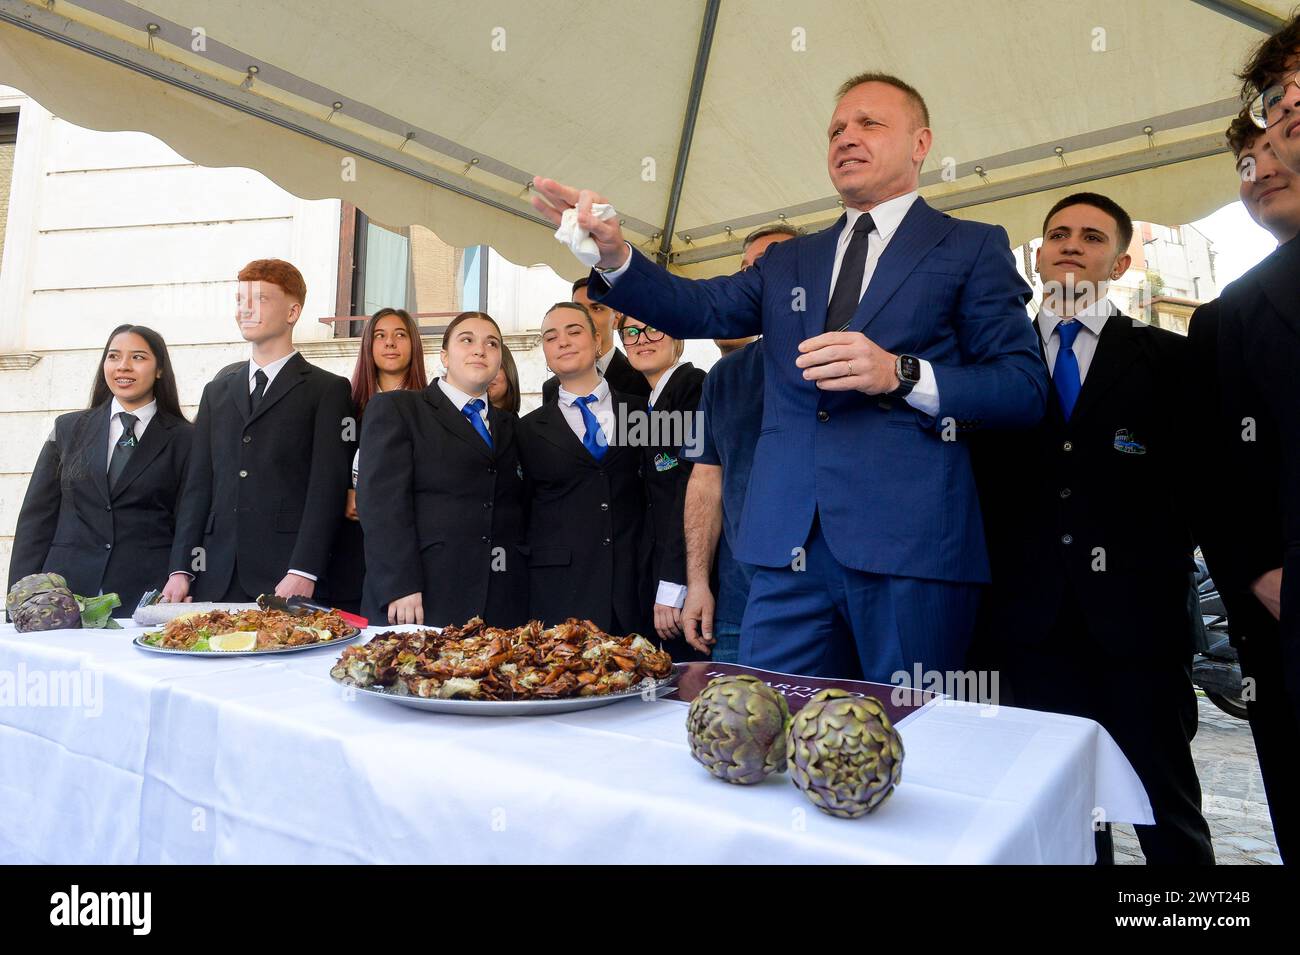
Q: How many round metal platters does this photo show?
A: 2